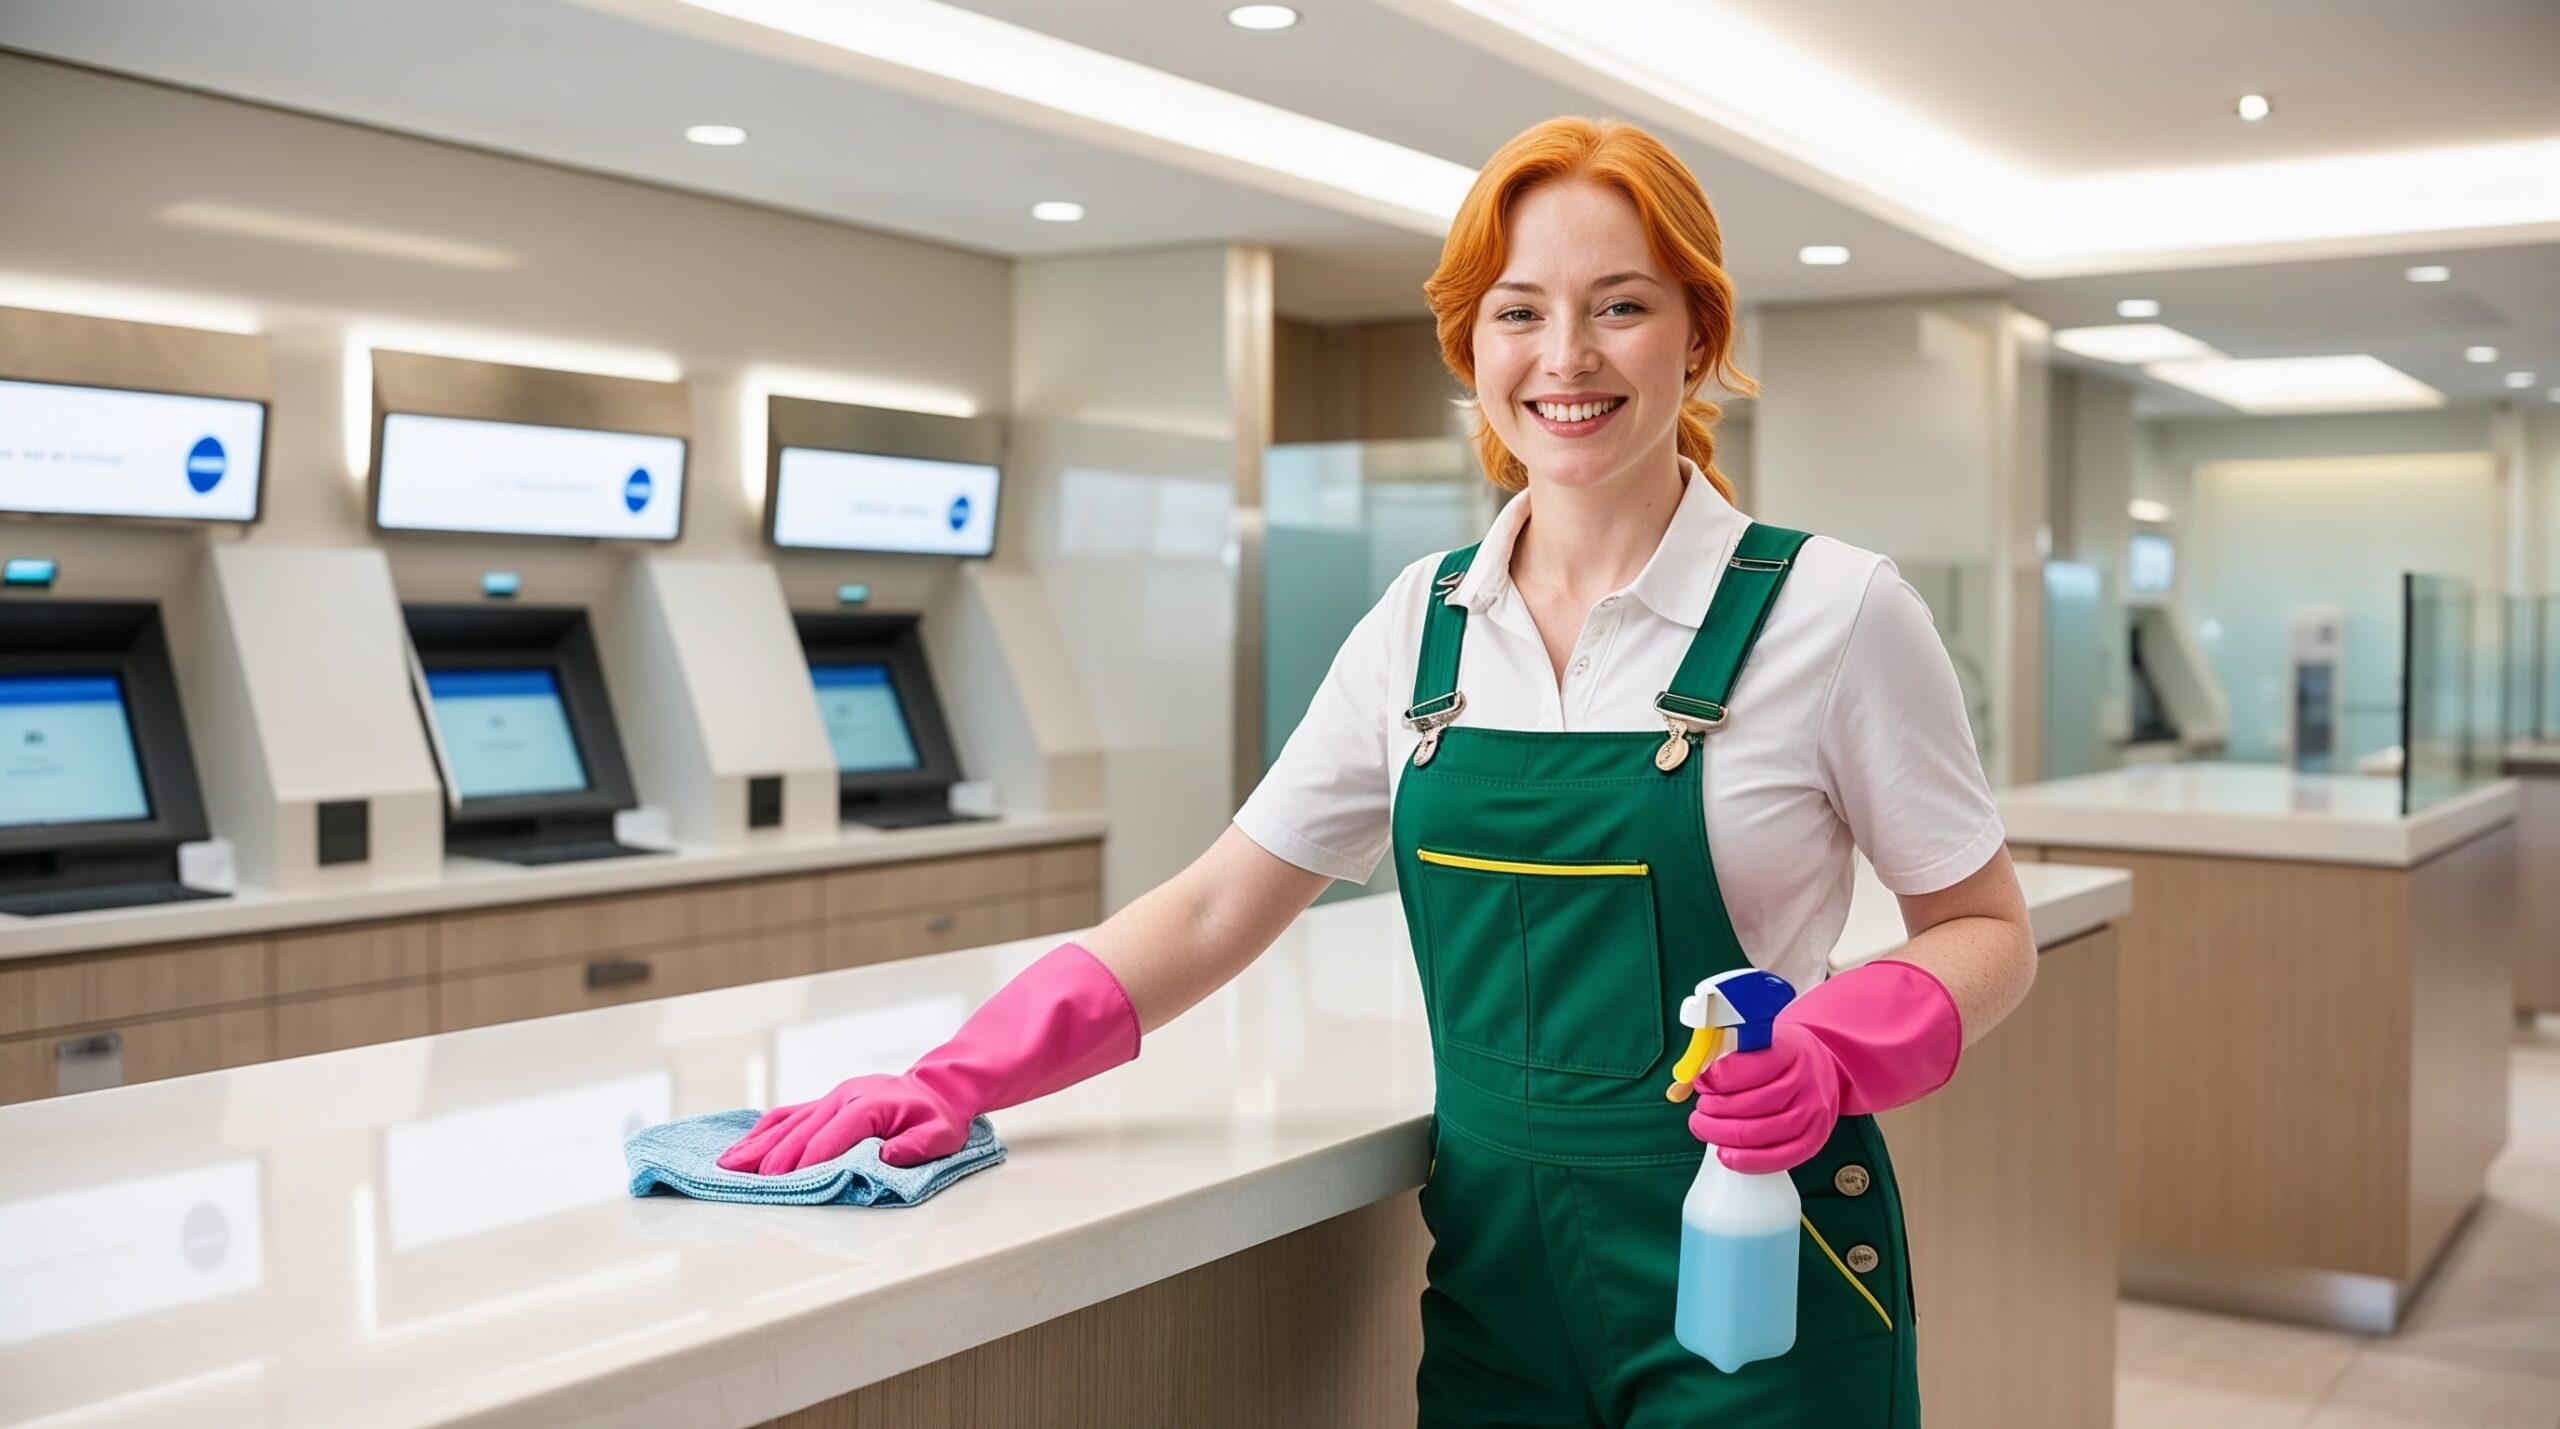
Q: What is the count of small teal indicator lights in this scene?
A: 3